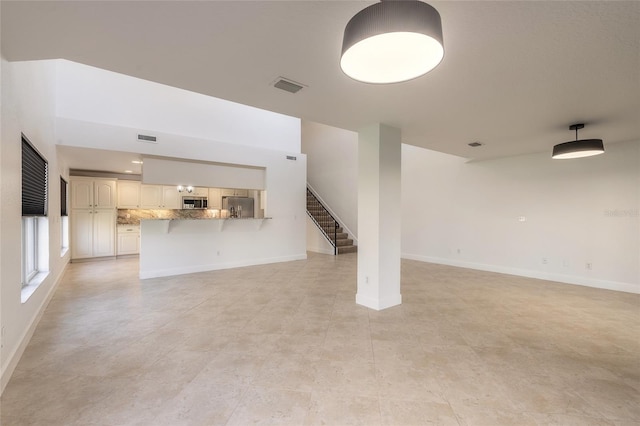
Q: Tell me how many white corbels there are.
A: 3